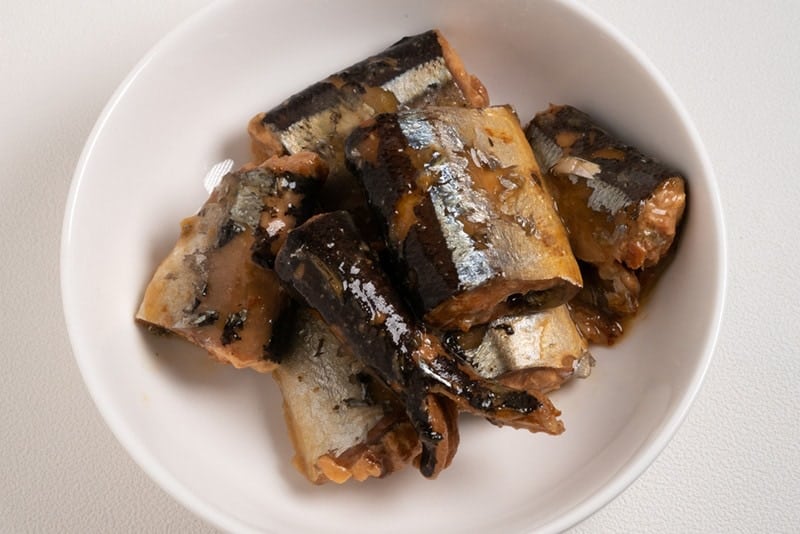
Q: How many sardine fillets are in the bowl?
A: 7